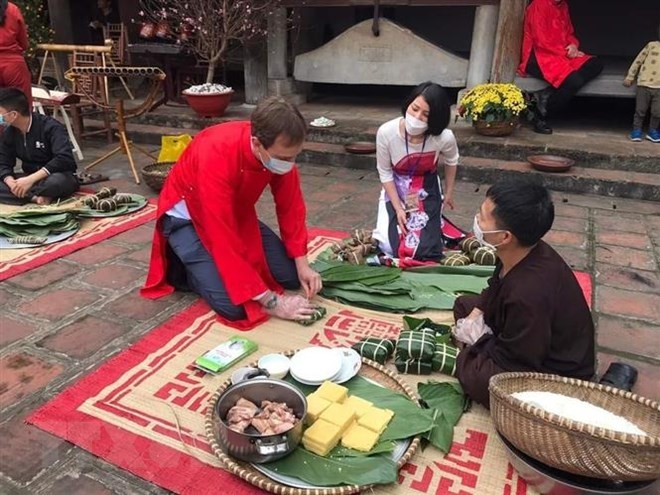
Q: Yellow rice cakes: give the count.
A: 7